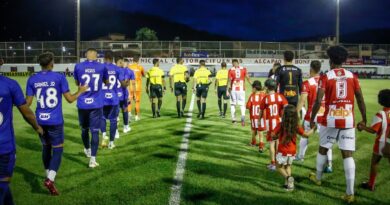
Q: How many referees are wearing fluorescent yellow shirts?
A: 4